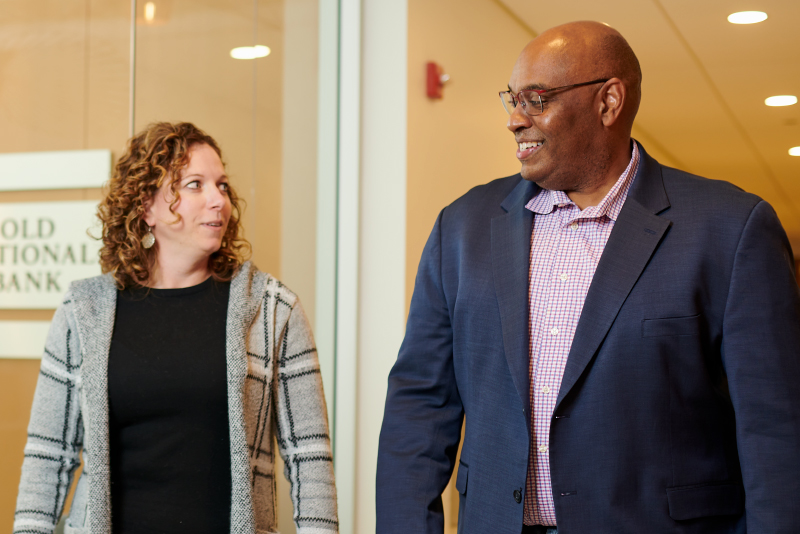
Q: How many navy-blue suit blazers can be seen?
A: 1